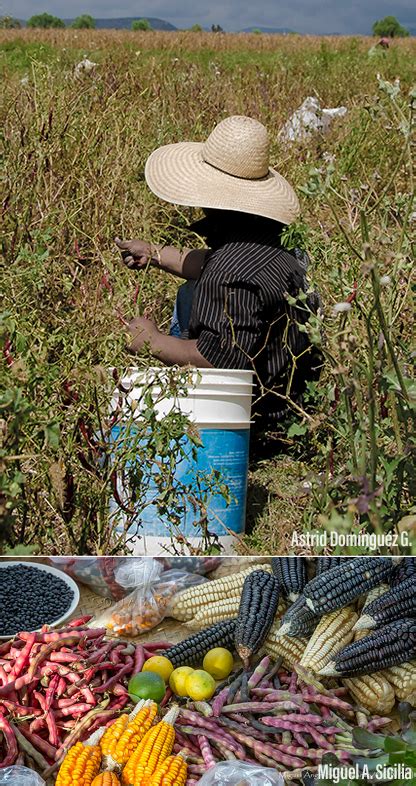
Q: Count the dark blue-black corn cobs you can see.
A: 9